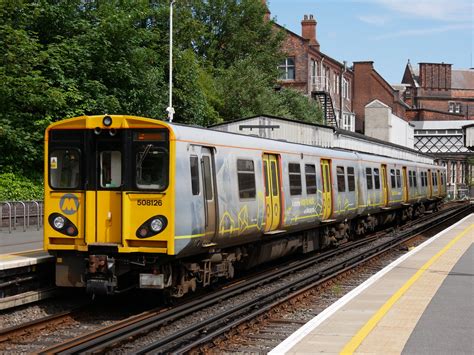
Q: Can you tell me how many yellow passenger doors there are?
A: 6